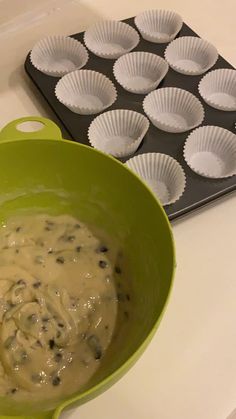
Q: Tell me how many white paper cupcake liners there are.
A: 11